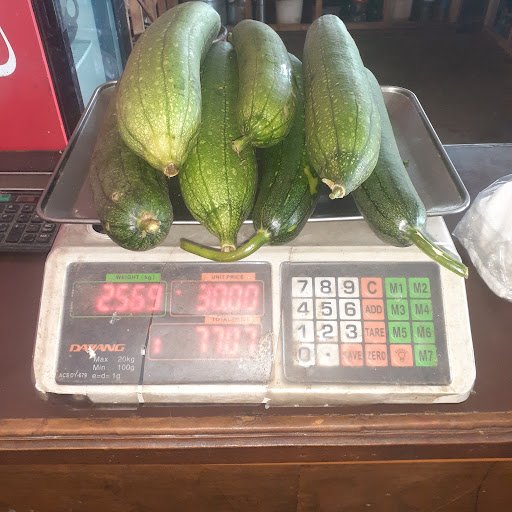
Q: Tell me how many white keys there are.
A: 11